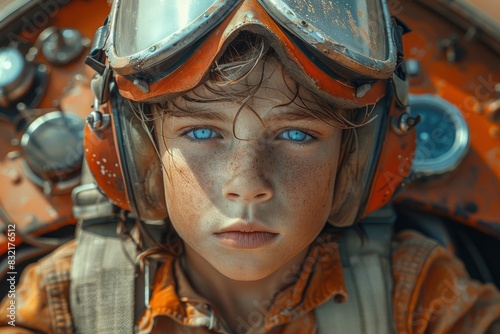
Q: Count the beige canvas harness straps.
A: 2